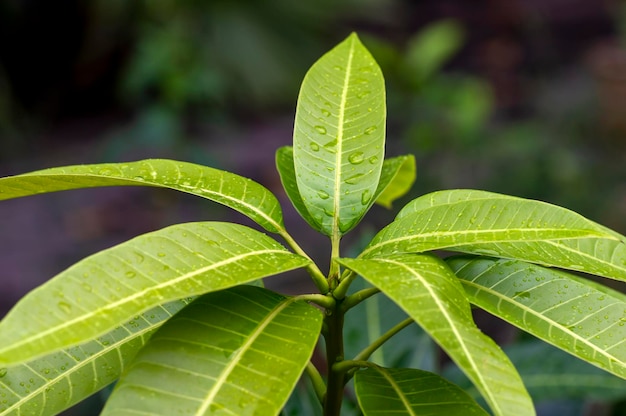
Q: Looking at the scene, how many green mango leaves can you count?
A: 11